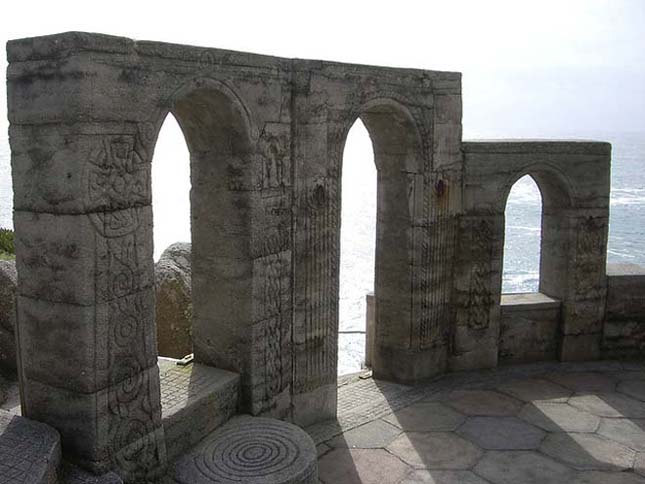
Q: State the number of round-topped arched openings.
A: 3